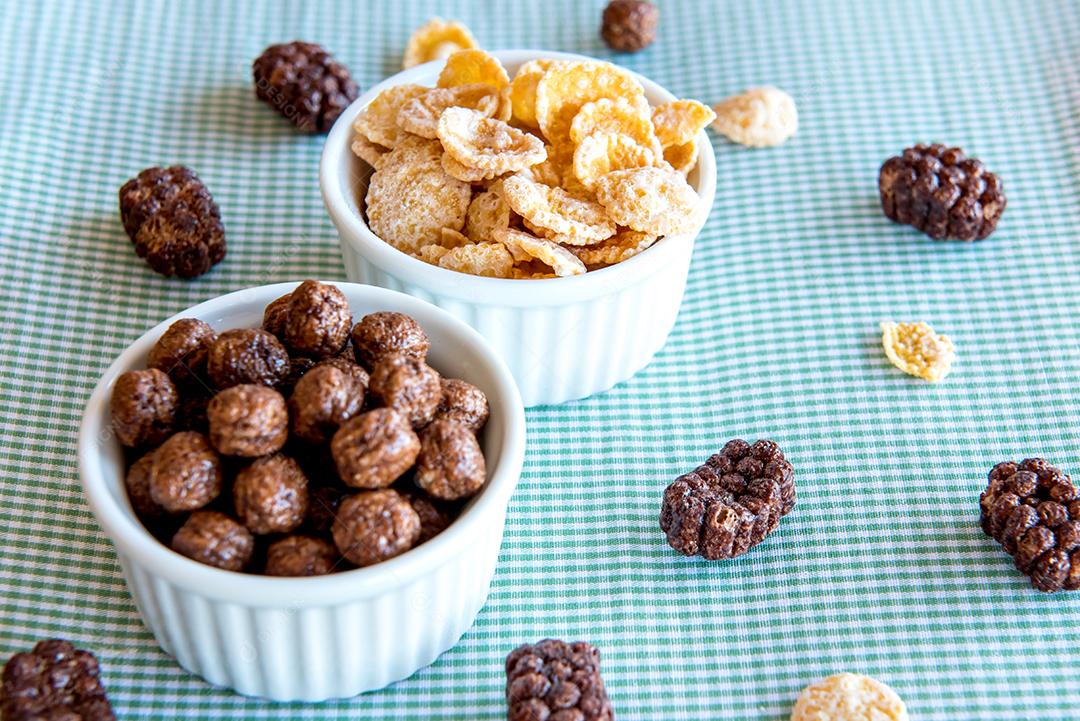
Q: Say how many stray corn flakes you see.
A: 4